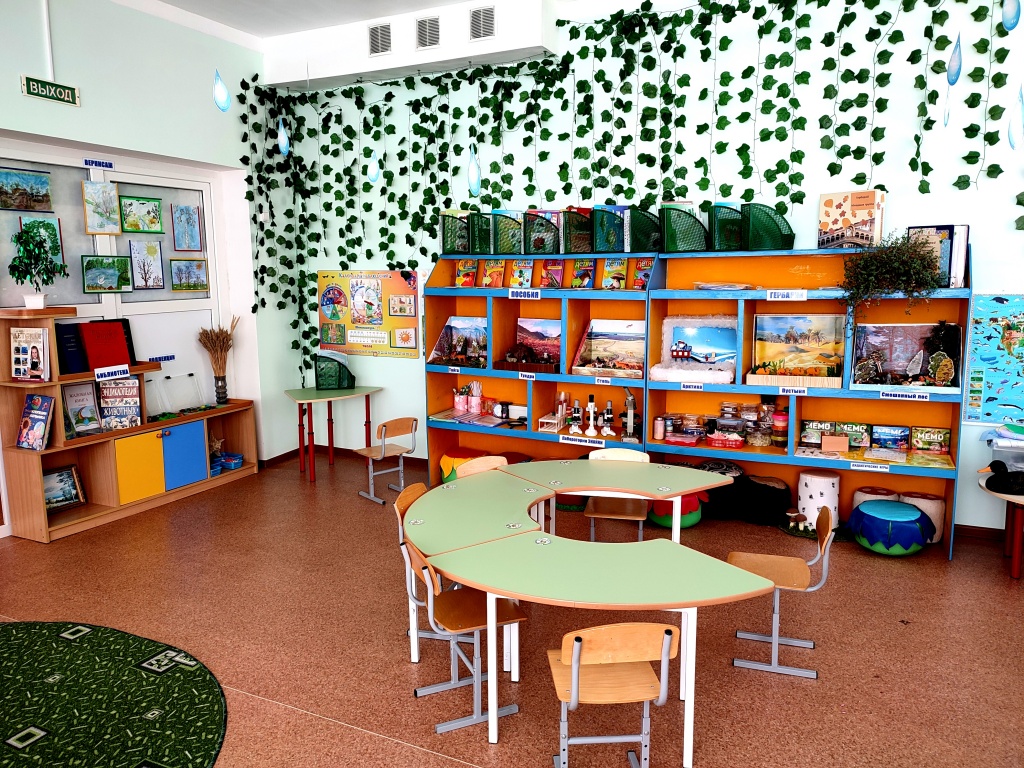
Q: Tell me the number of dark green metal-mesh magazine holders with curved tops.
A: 11